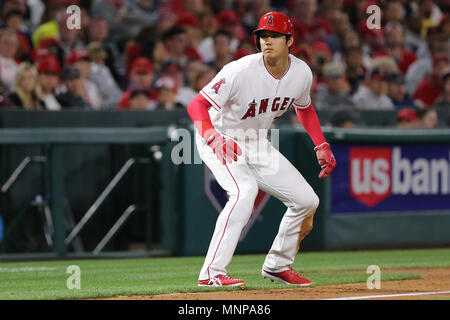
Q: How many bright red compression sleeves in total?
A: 2